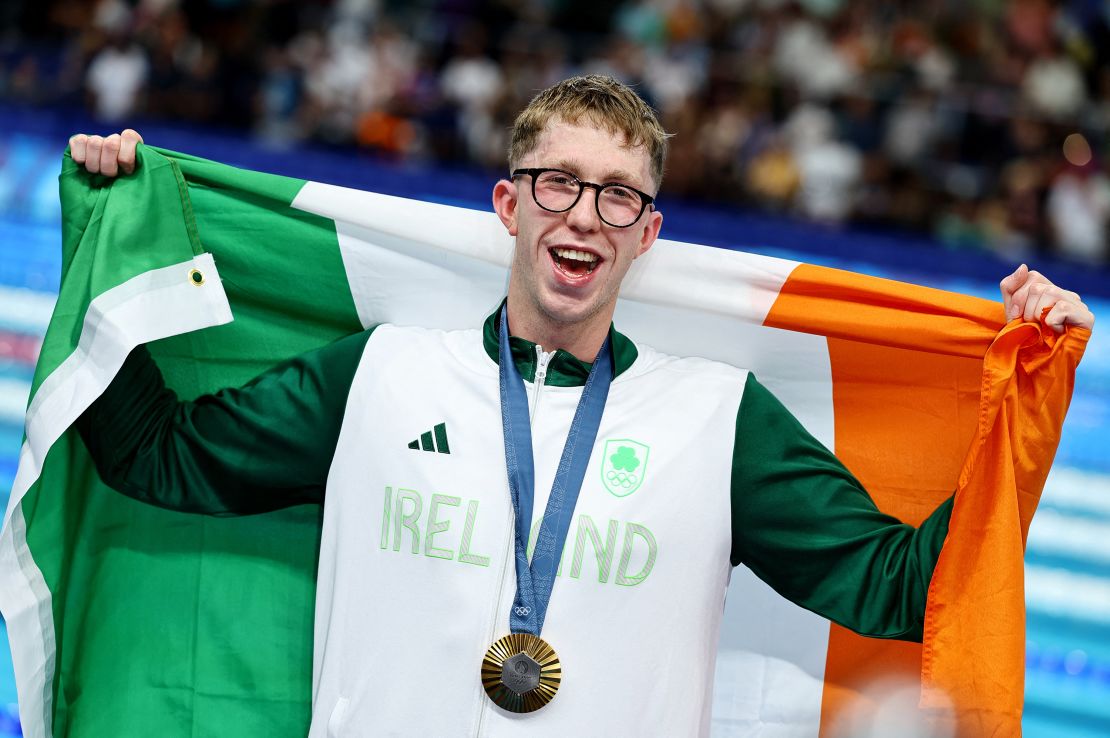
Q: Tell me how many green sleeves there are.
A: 2